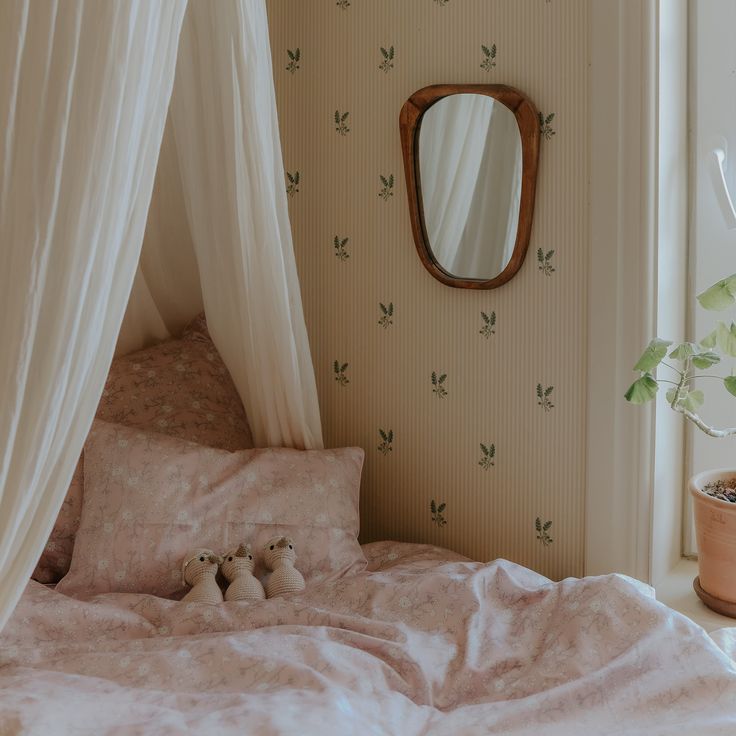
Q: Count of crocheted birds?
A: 3